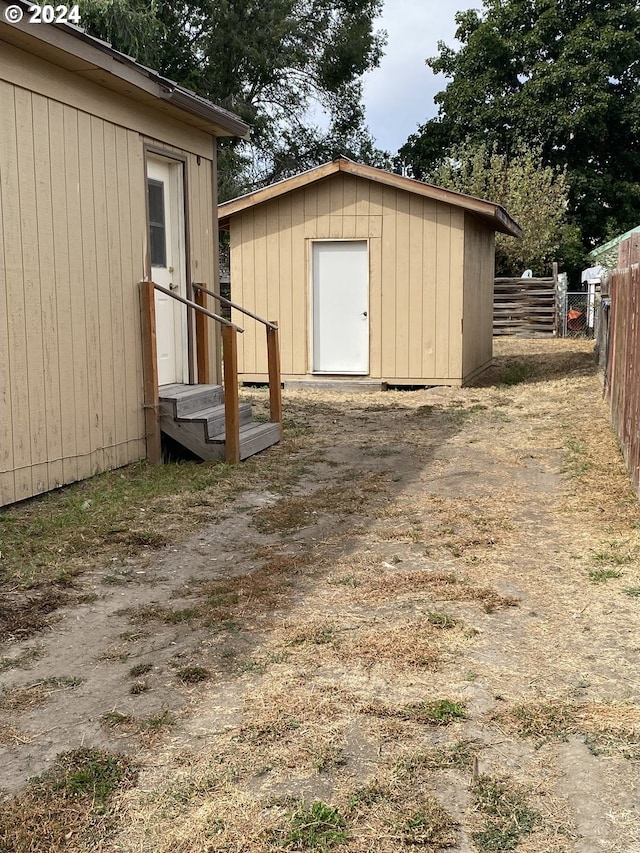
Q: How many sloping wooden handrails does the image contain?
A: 2